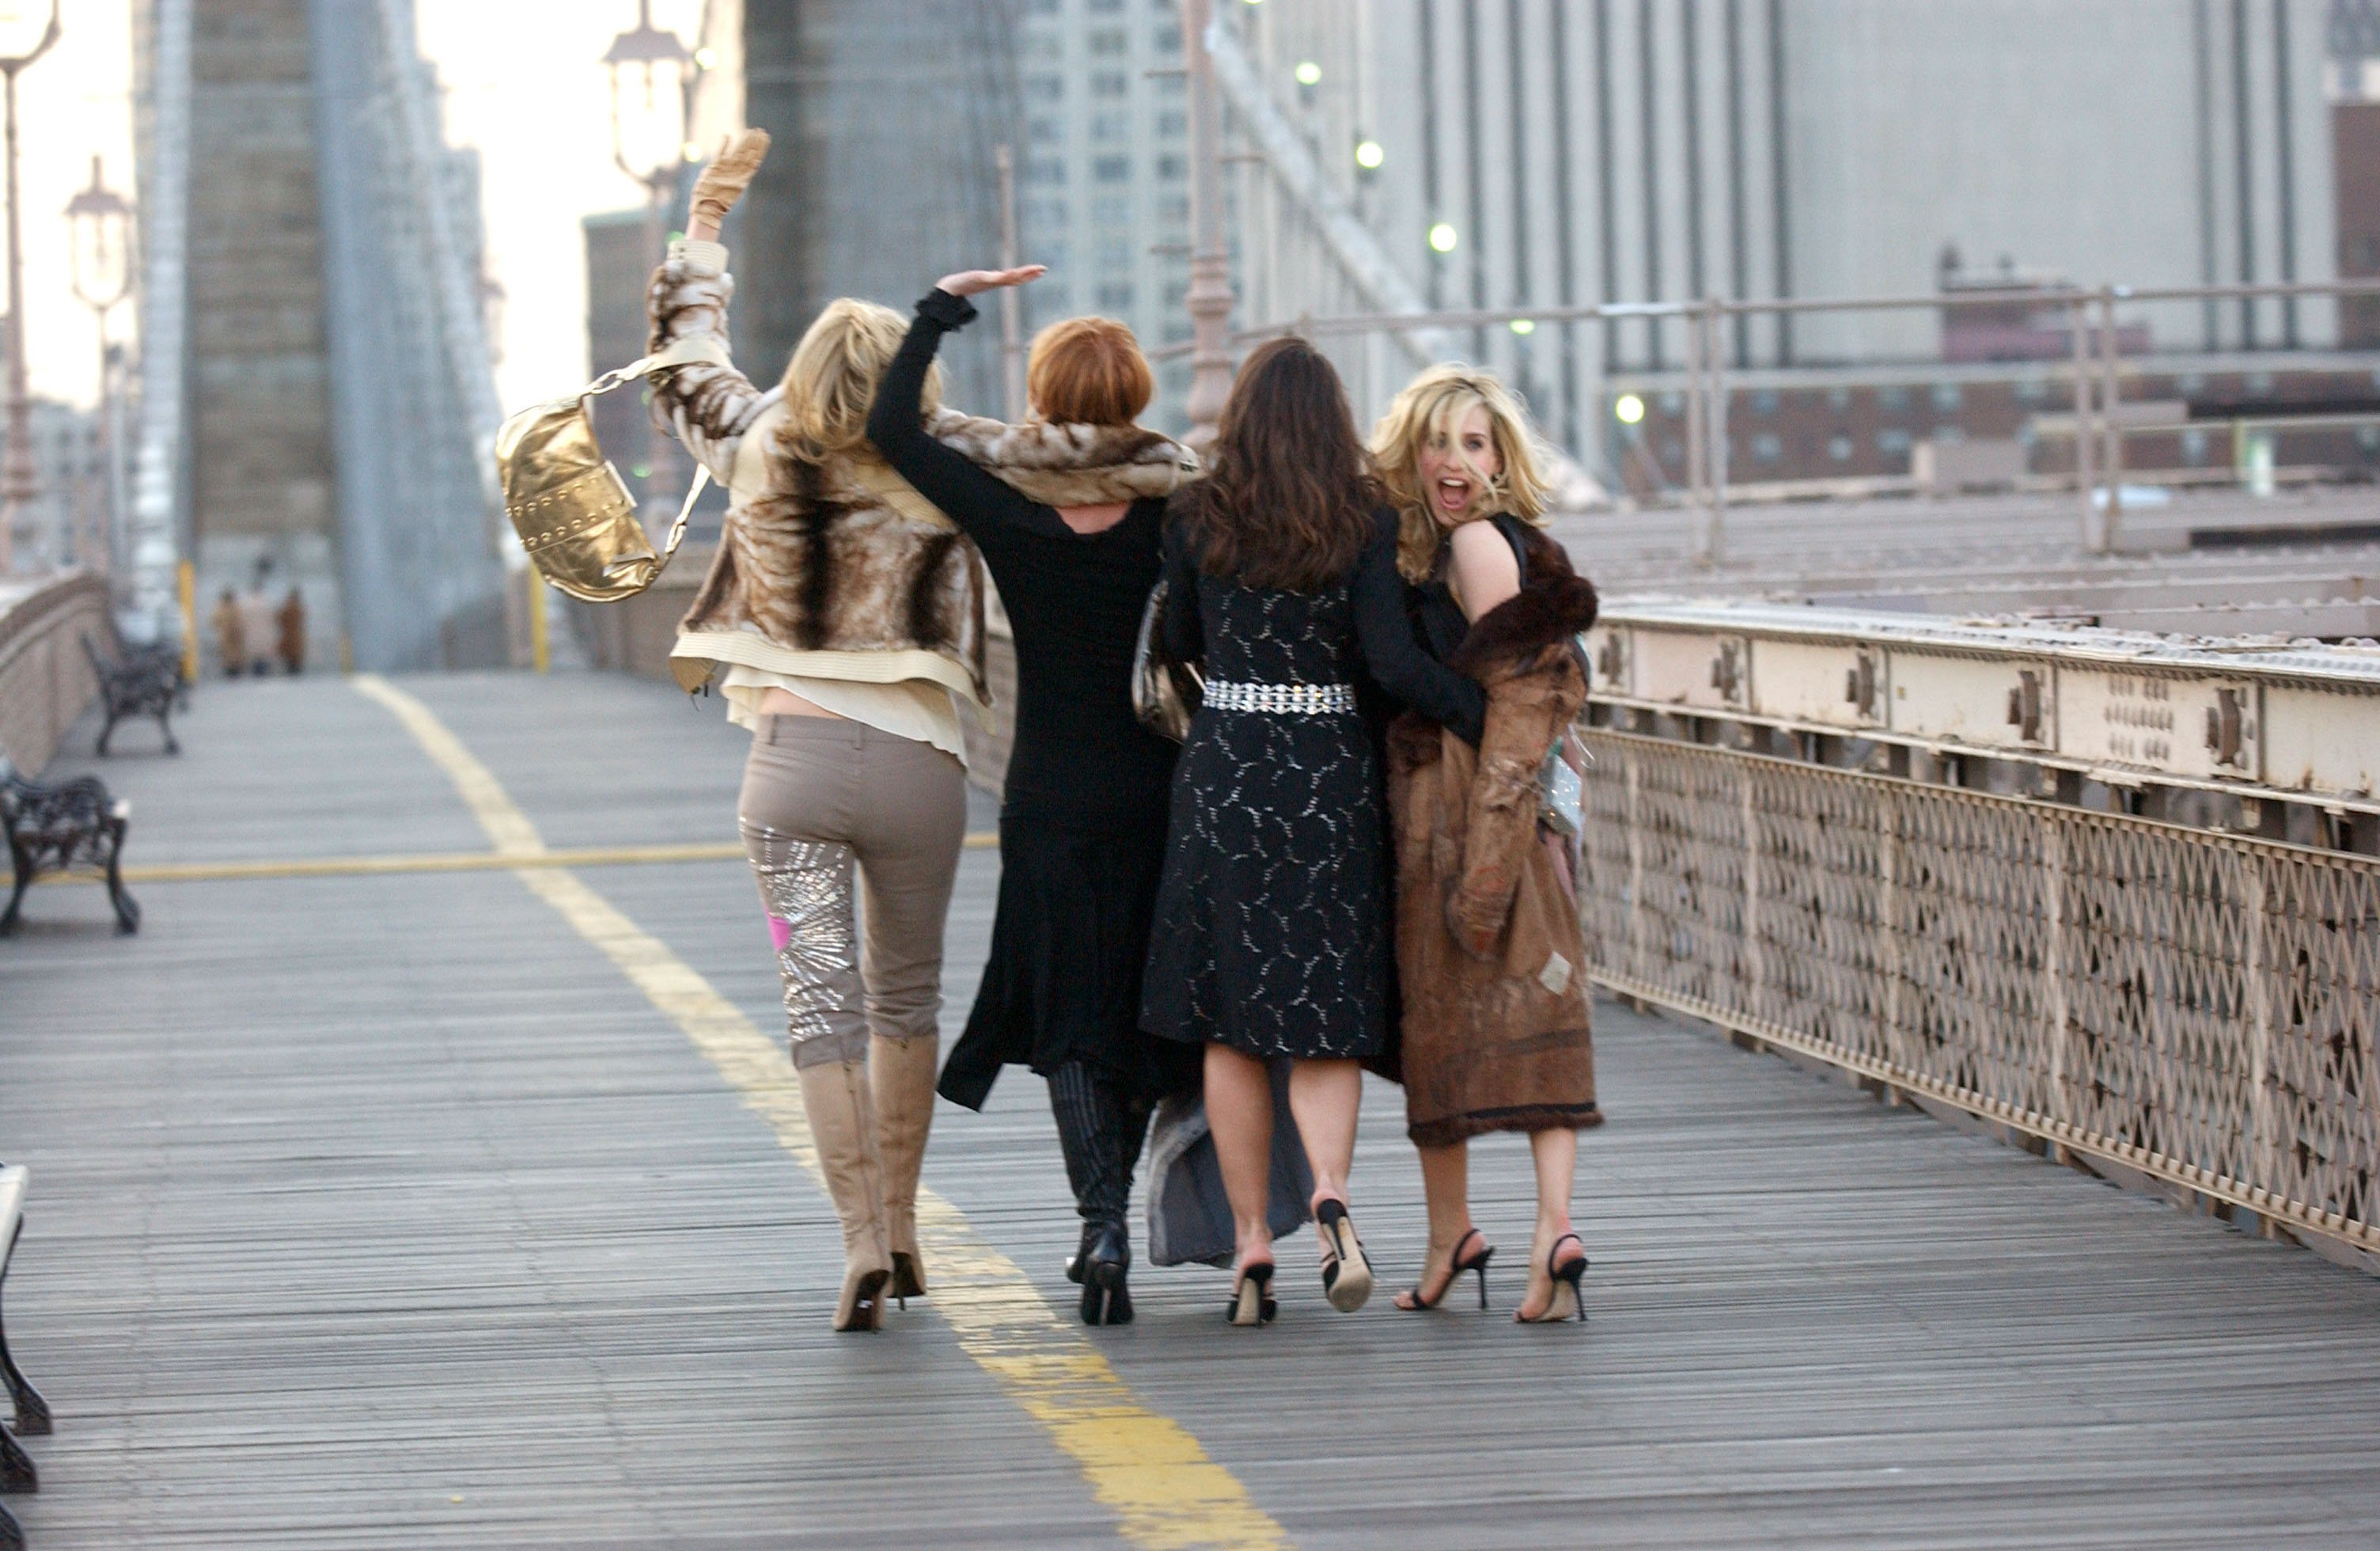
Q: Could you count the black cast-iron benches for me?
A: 3